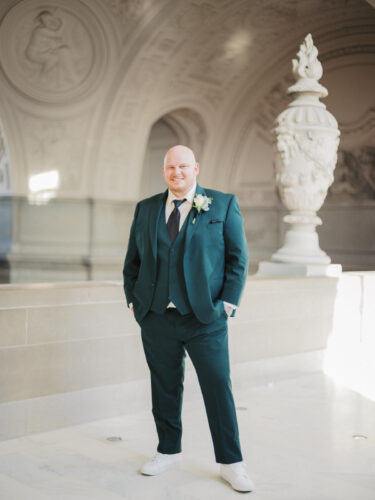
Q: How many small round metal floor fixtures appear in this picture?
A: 3